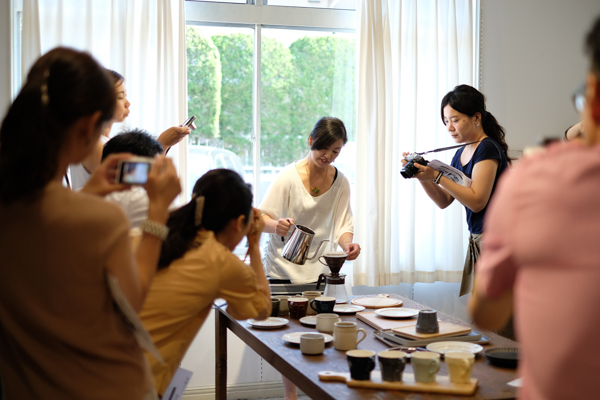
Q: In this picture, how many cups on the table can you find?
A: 13